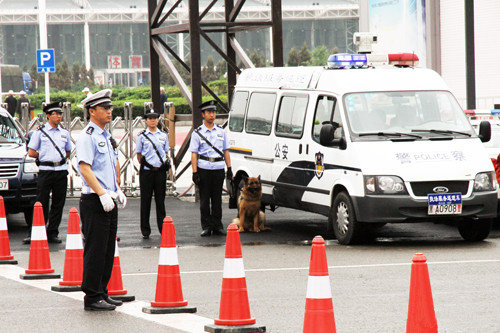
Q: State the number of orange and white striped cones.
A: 7